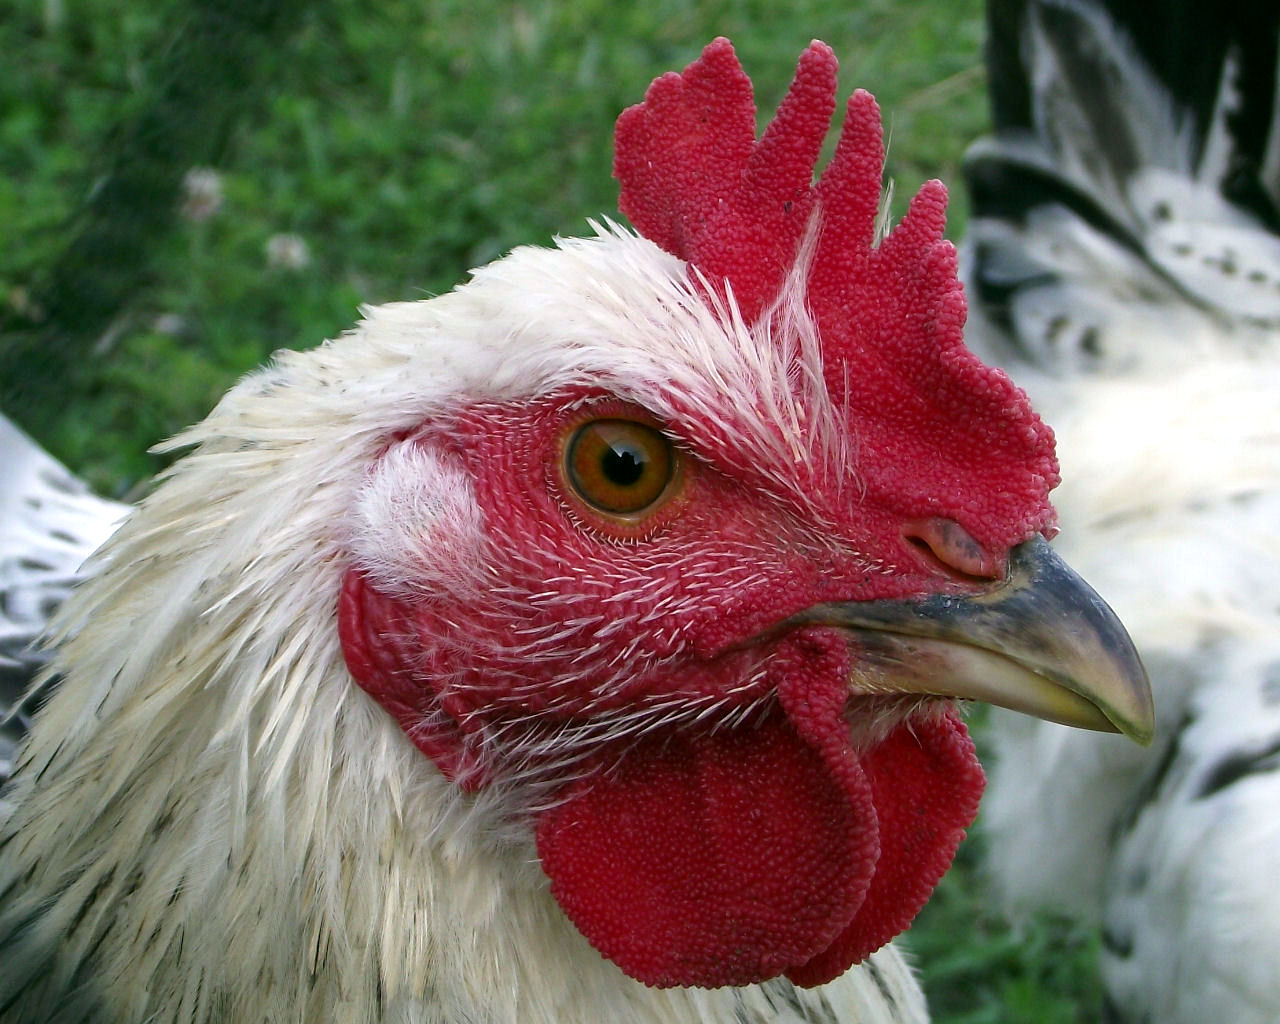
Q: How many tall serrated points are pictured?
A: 4